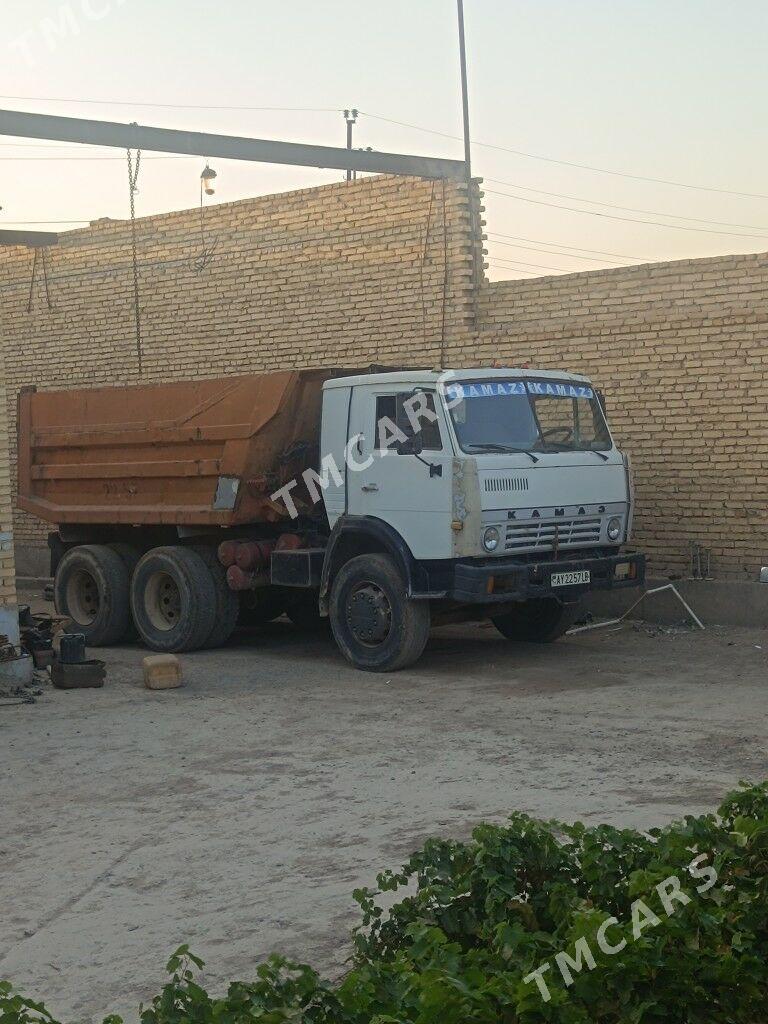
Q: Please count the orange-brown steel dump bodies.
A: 1